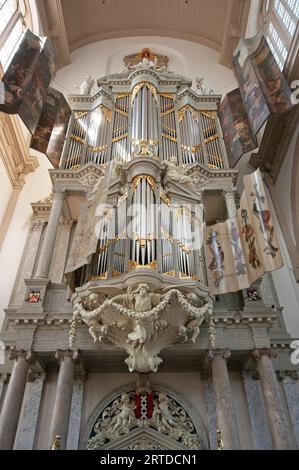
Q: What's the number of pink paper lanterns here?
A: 0